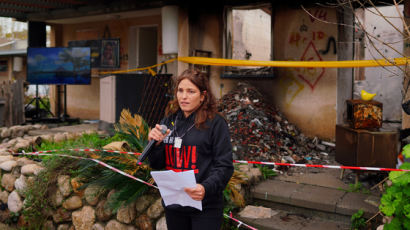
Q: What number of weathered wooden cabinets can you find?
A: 1